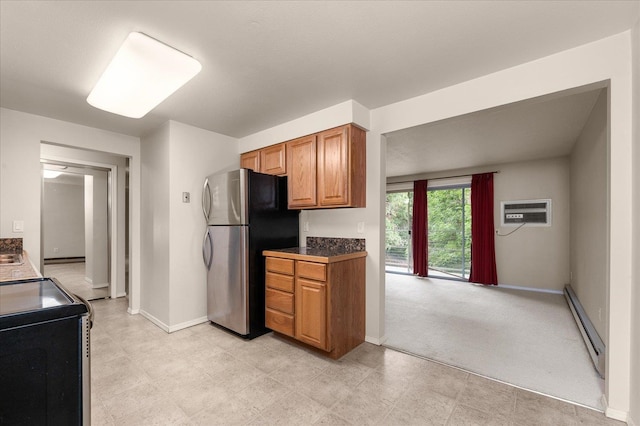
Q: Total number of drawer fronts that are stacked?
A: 4